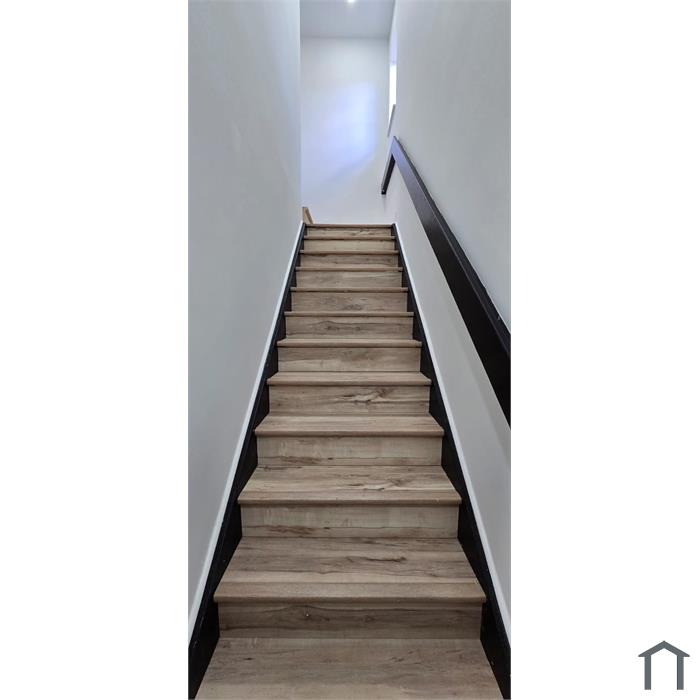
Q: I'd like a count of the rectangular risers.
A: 11